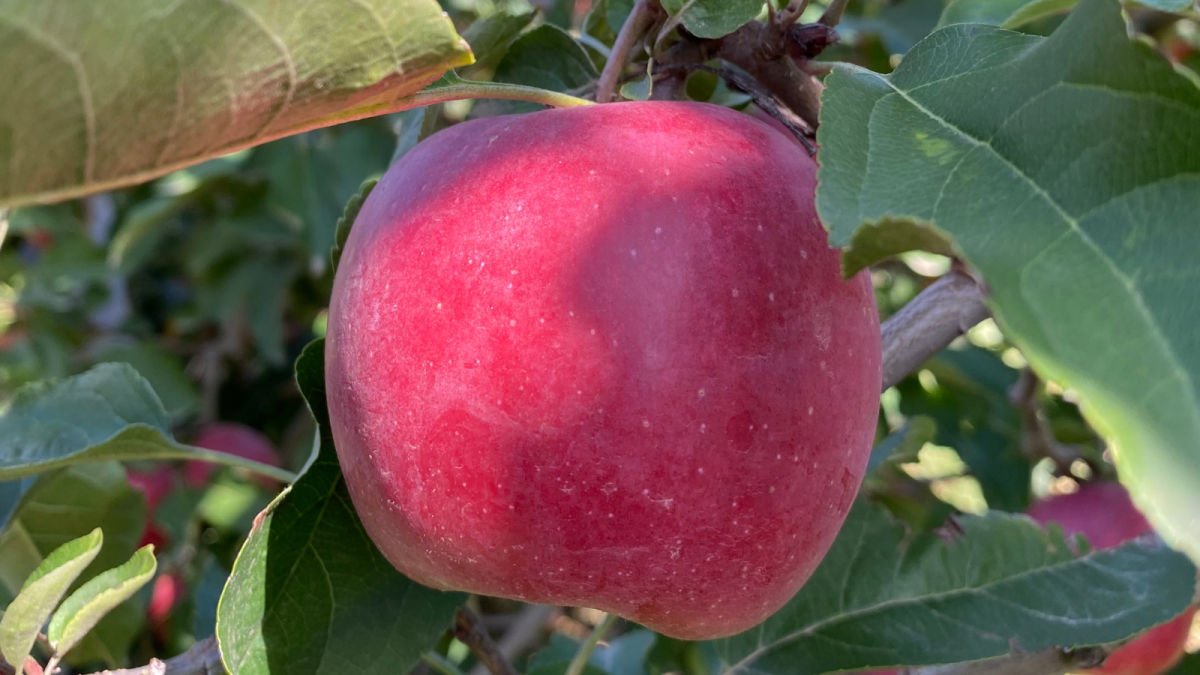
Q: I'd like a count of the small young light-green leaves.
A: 2